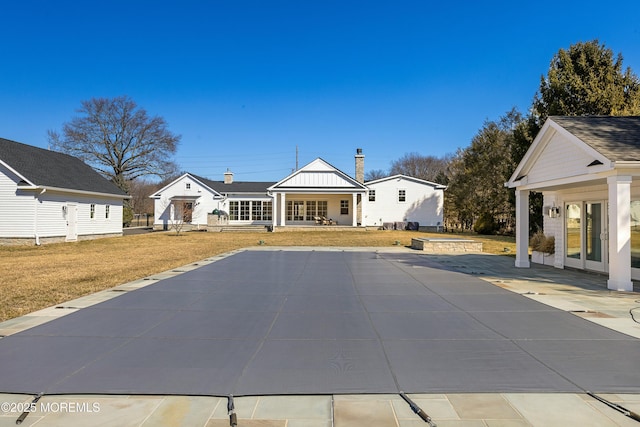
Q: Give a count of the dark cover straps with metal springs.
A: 4